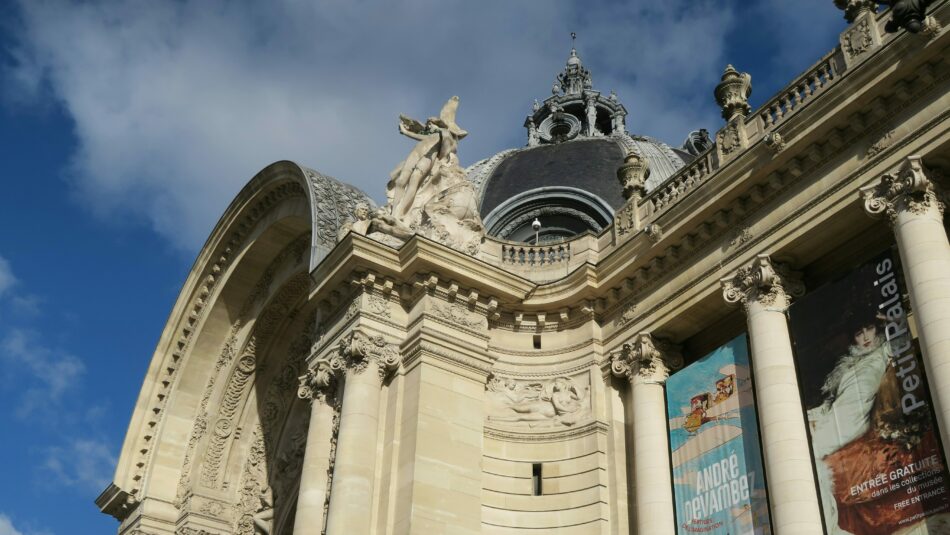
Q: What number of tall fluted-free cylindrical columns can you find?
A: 5